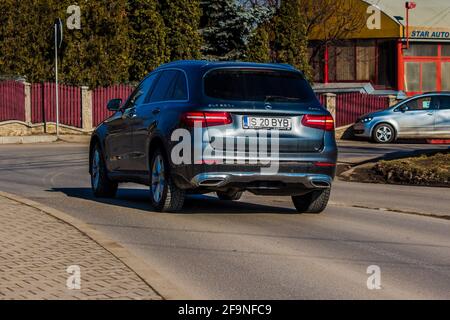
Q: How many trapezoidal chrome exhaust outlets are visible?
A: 2